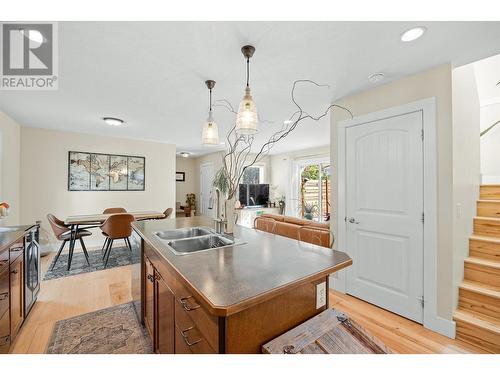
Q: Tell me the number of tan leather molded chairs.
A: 4